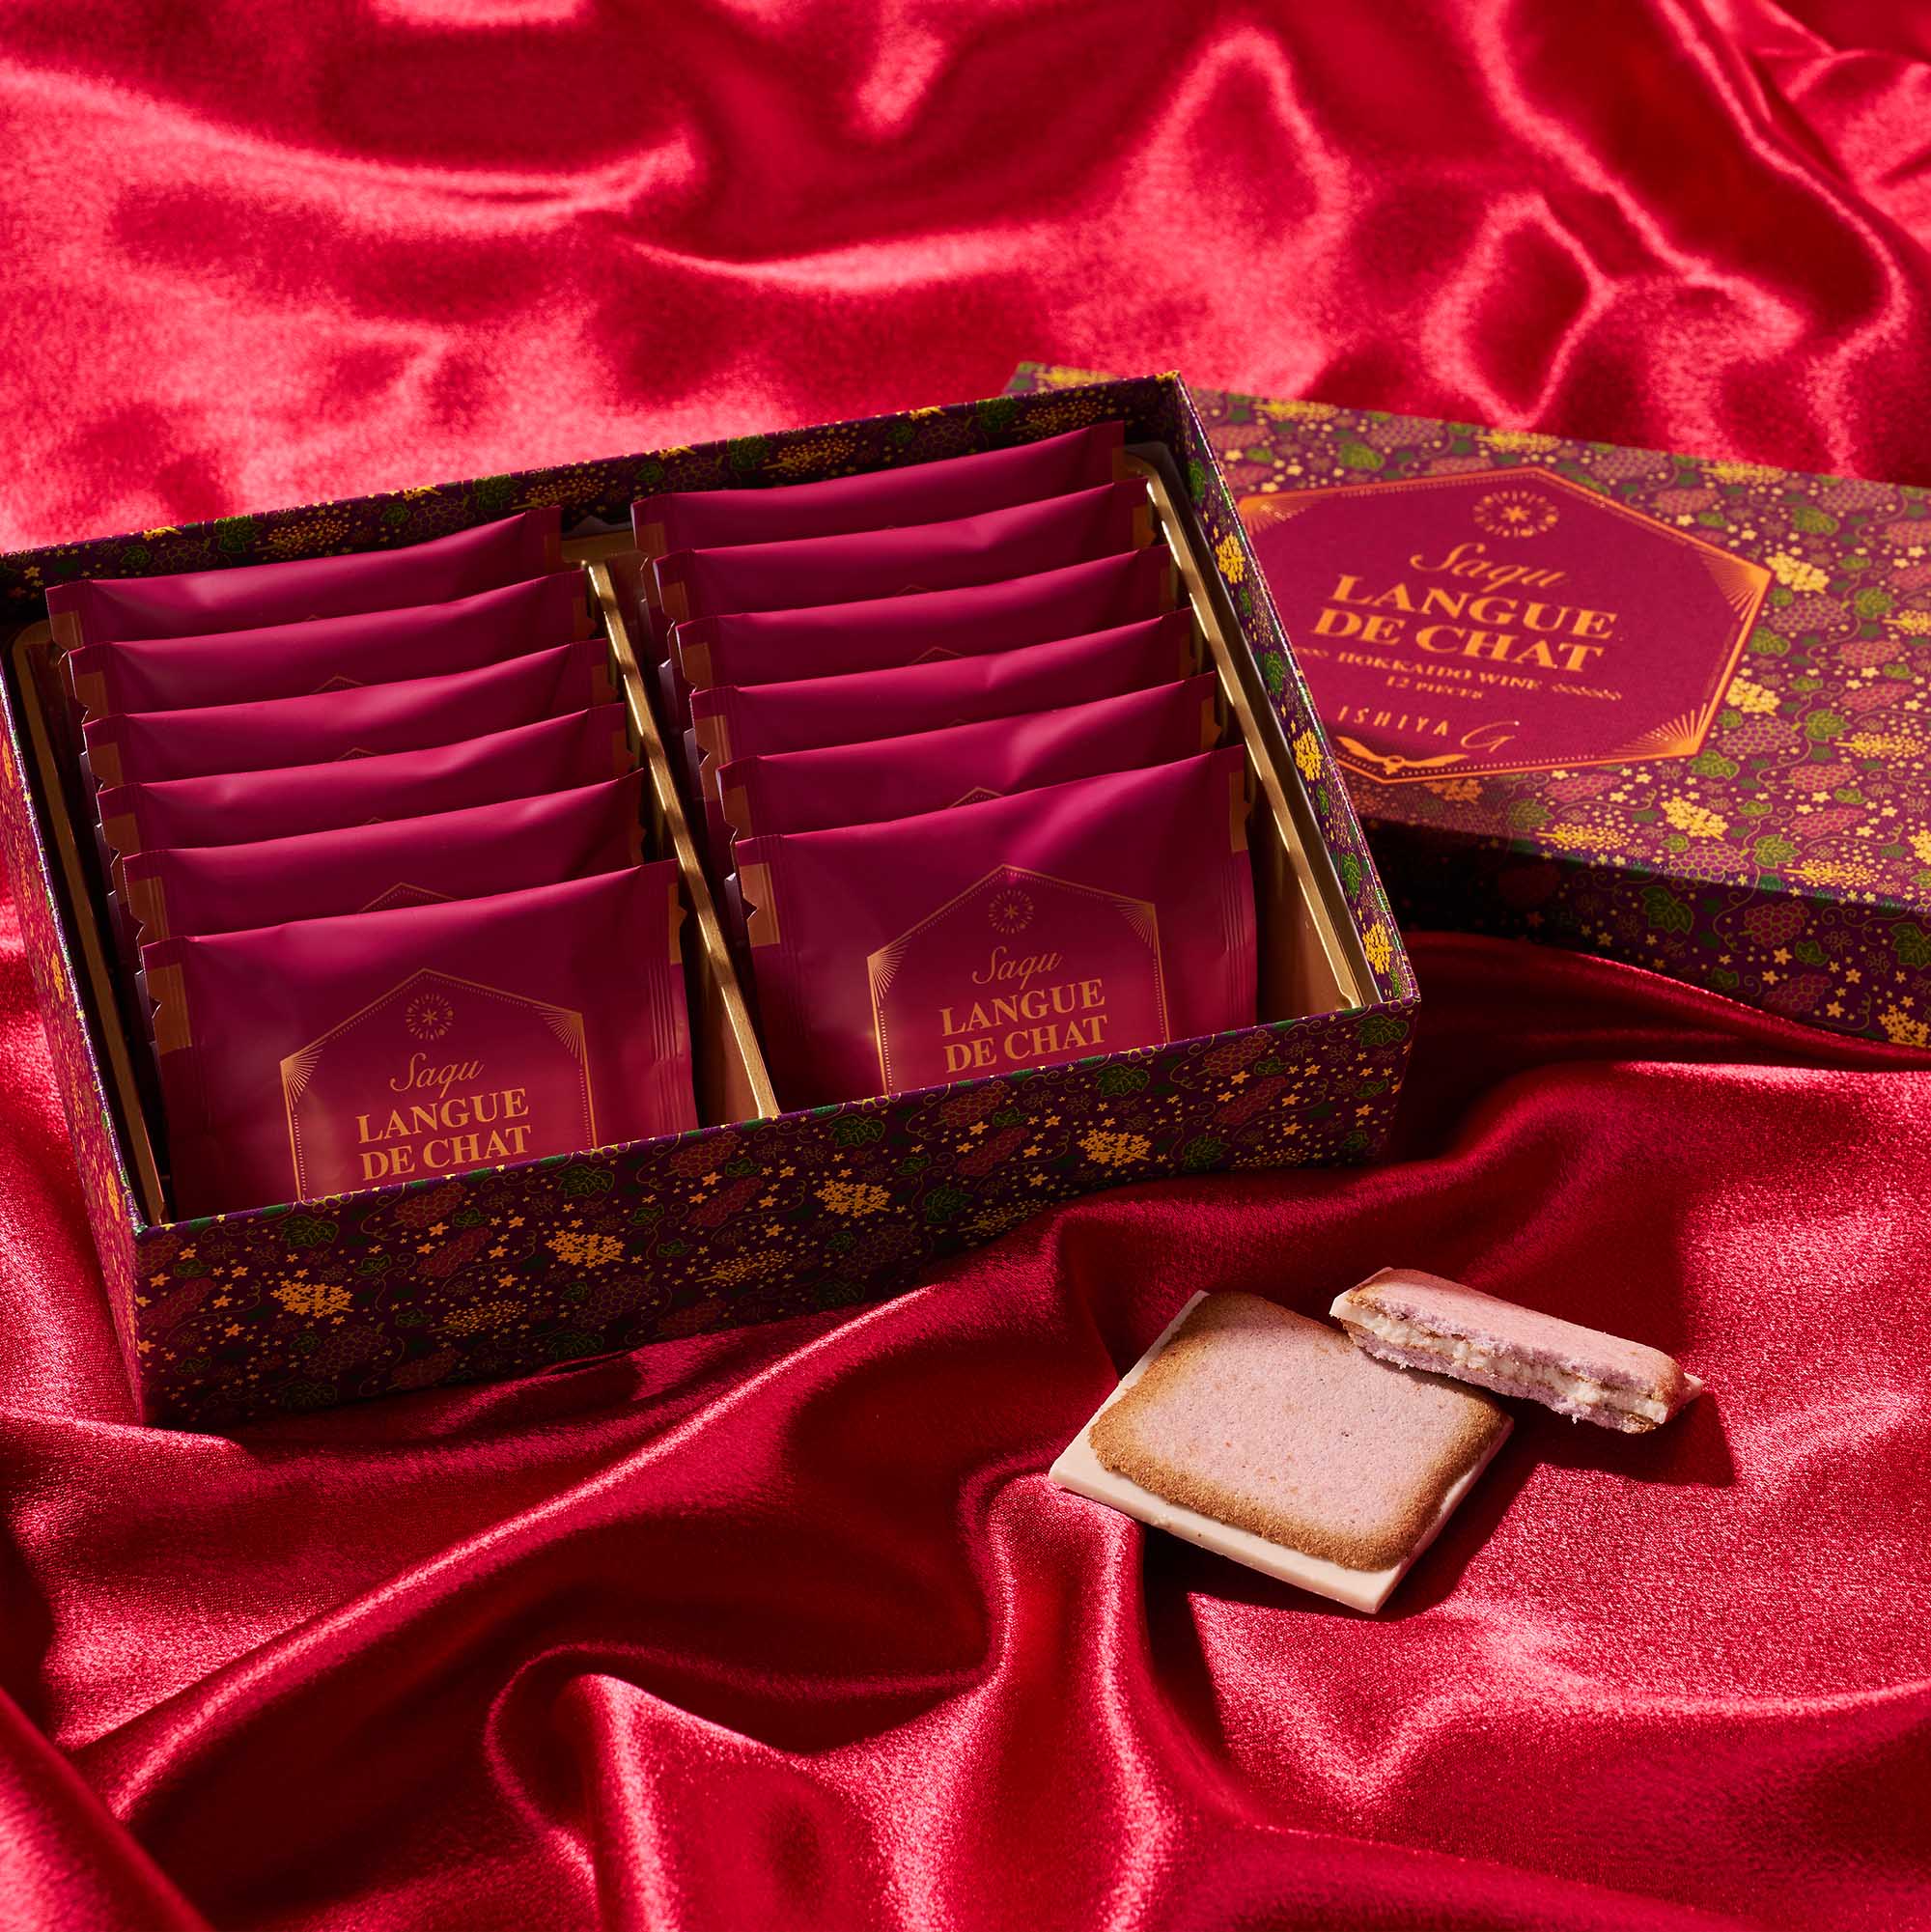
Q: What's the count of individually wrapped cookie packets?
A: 12